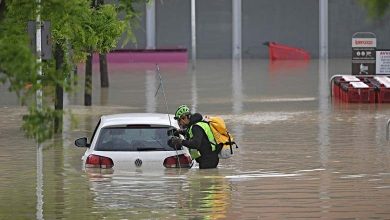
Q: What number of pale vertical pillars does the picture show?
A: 4